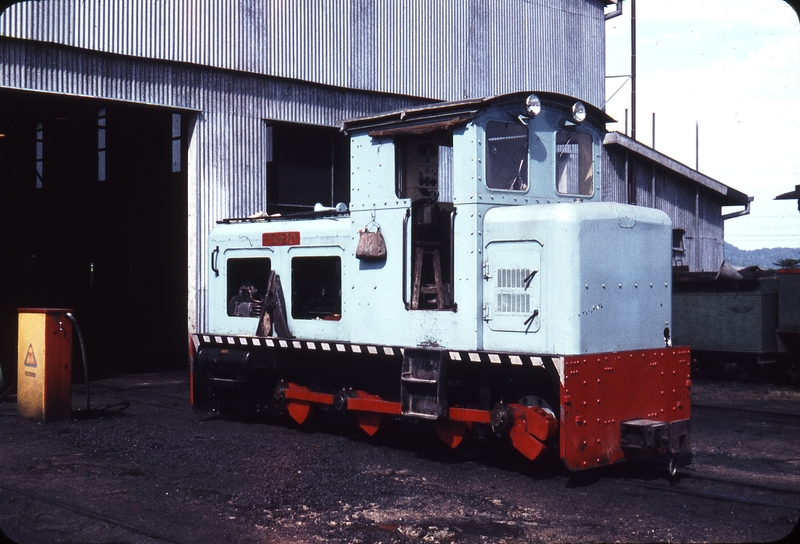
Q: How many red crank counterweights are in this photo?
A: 4